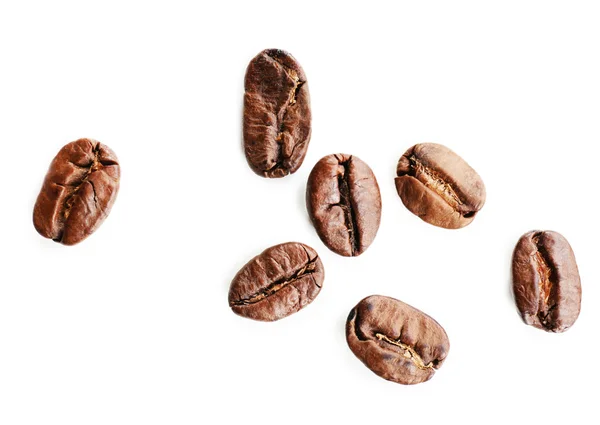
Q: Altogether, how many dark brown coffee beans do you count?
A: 7